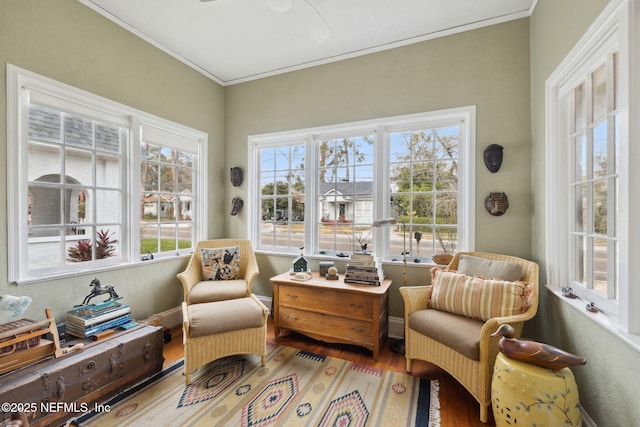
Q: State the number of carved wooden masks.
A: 4